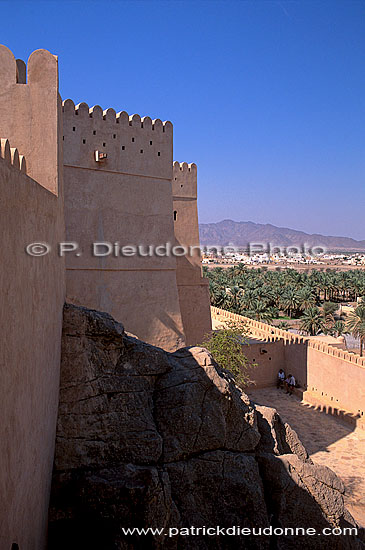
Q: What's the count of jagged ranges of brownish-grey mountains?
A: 1